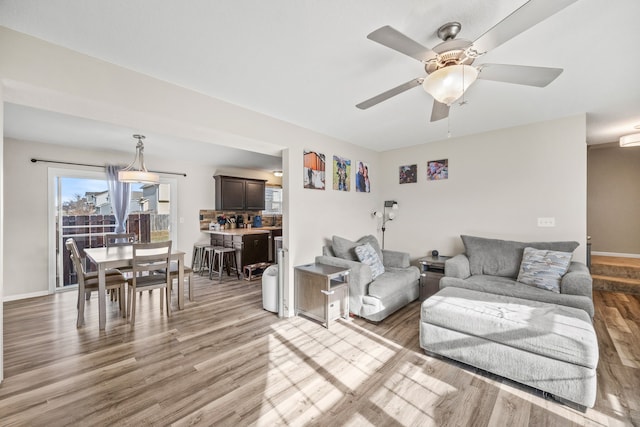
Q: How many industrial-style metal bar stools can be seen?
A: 3